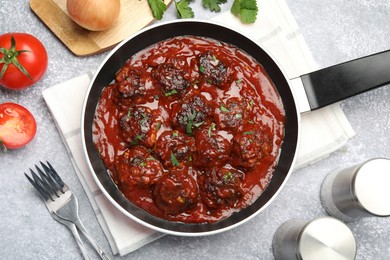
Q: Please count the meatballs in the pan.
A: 12